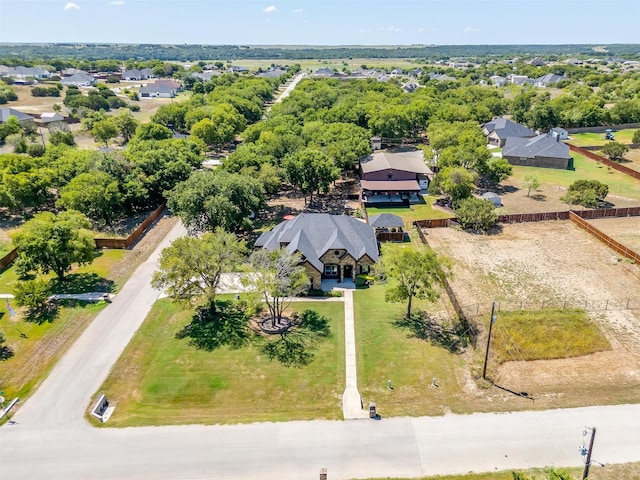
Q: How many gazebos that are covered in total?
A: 1